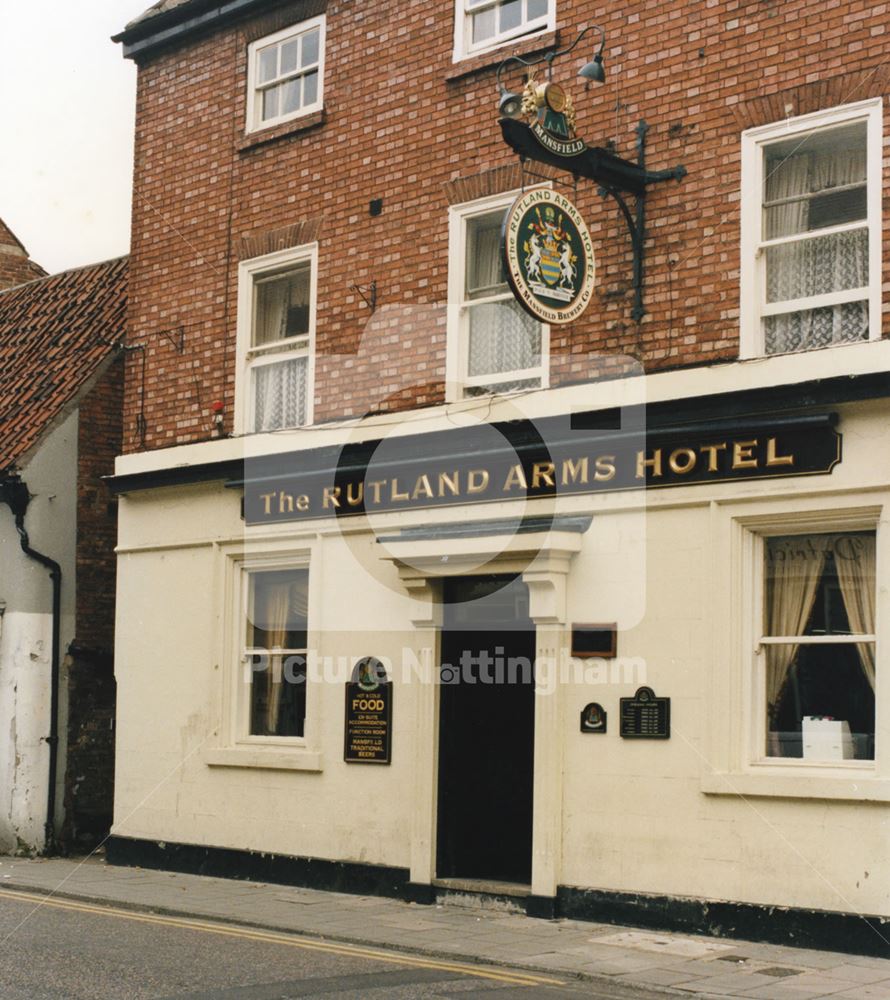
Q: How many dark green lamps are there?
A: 2